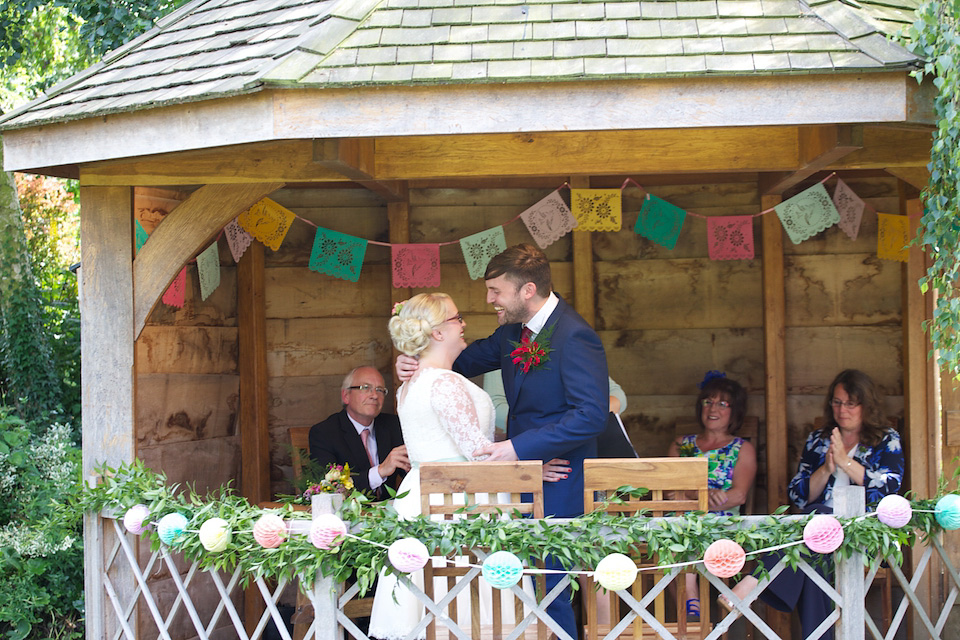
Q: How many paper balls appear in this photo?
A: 12